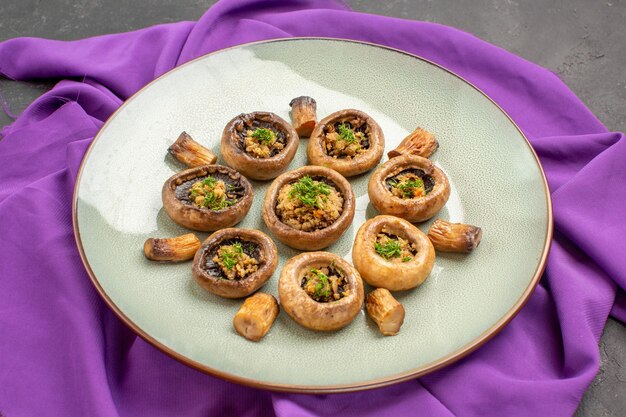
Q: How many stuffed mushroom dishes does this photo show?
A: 8